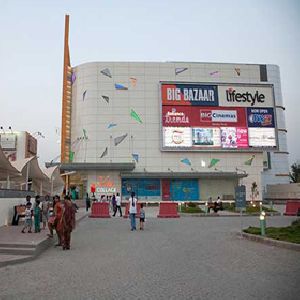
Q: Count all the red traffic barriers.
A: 4